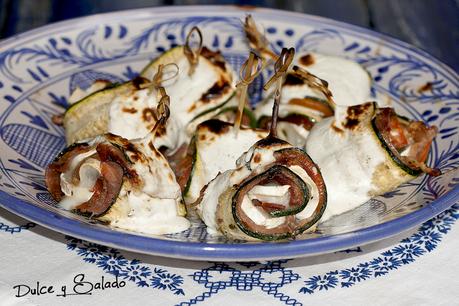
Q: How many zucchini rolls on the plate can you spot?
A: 7